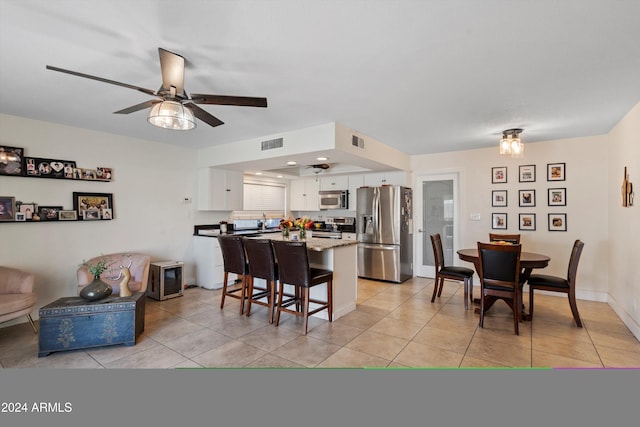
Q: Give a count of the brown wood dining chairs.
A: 4